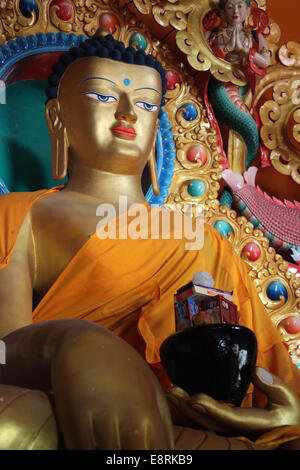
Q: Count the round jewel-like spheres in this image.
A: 12